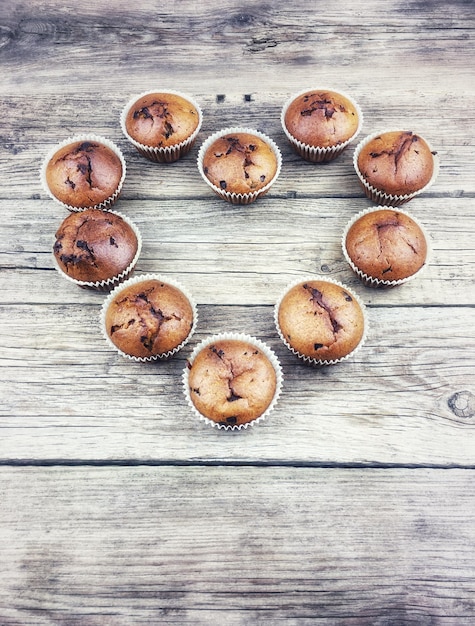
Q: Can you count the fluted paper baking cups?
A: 10